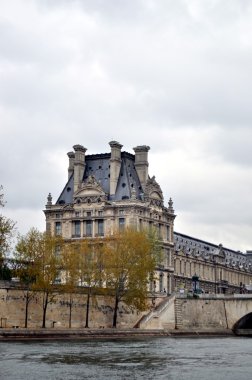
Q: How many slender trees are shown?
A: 5